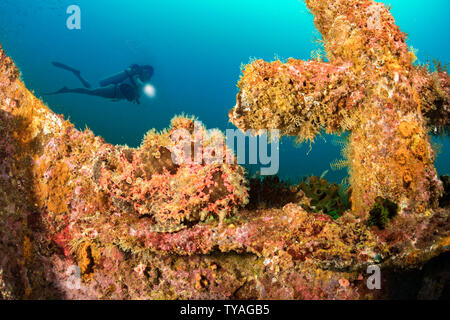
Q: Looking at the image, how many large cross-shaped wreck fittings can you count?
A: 1